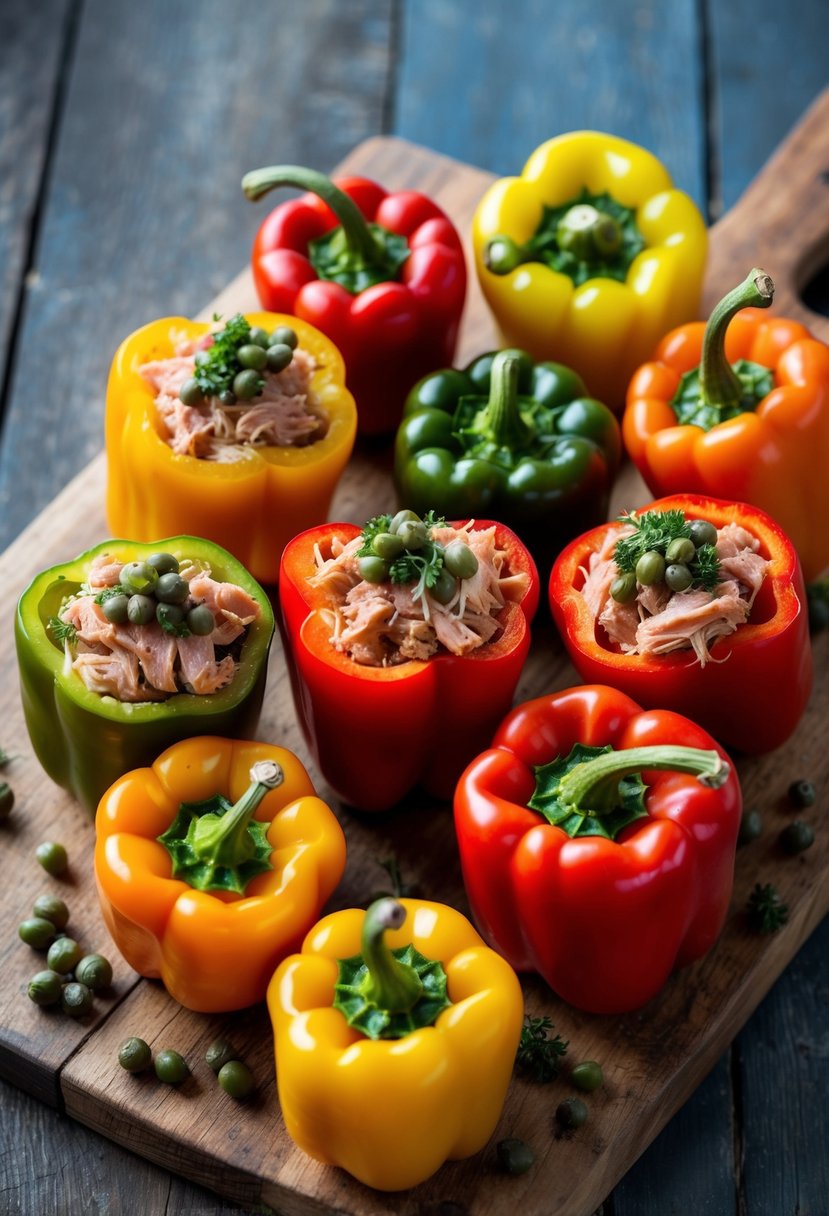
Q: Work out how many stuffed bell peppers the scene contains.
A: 4